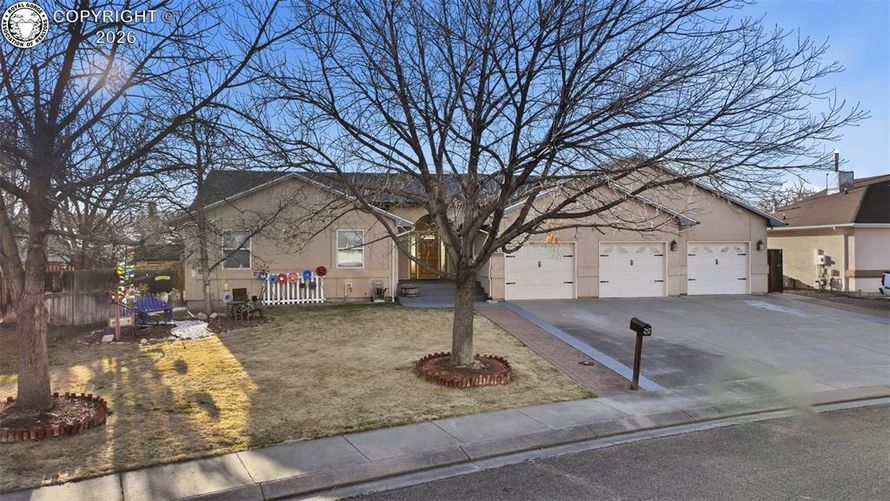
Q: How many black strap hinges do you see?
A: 12